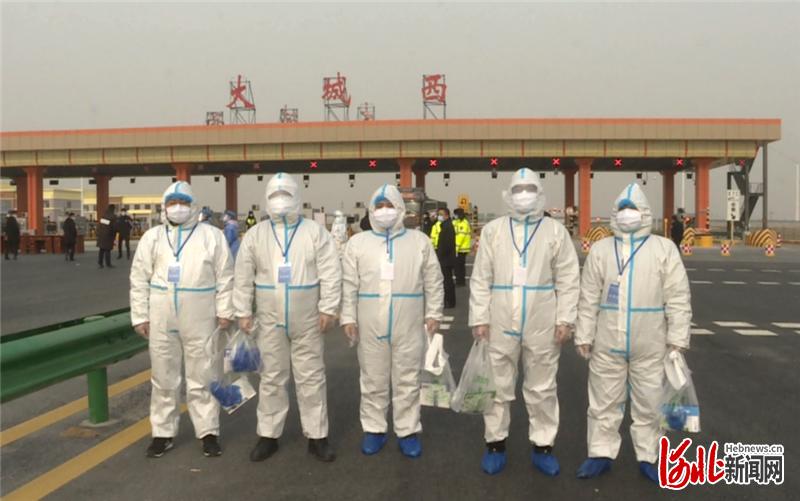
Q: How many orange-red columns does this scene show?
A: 11